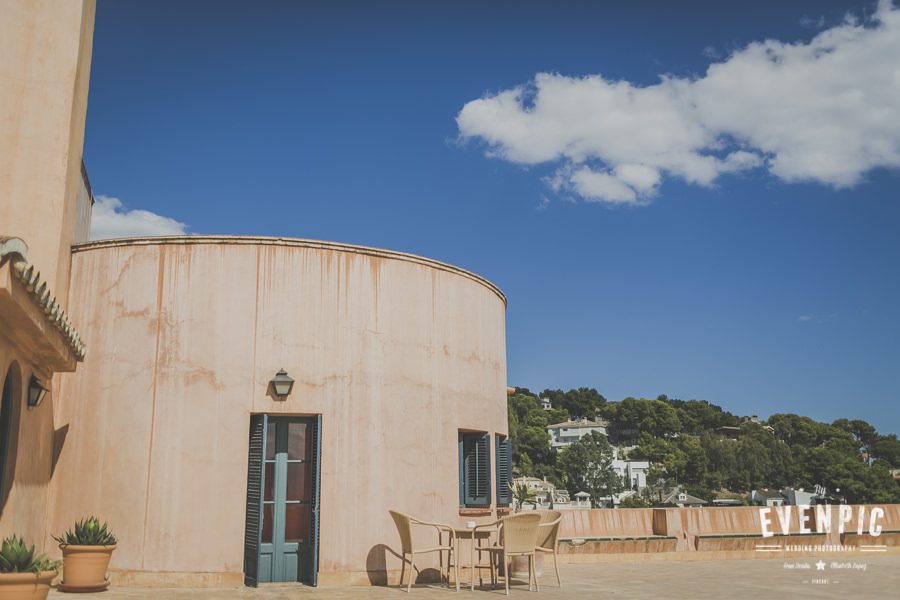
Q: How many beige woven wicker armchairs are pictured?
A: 3